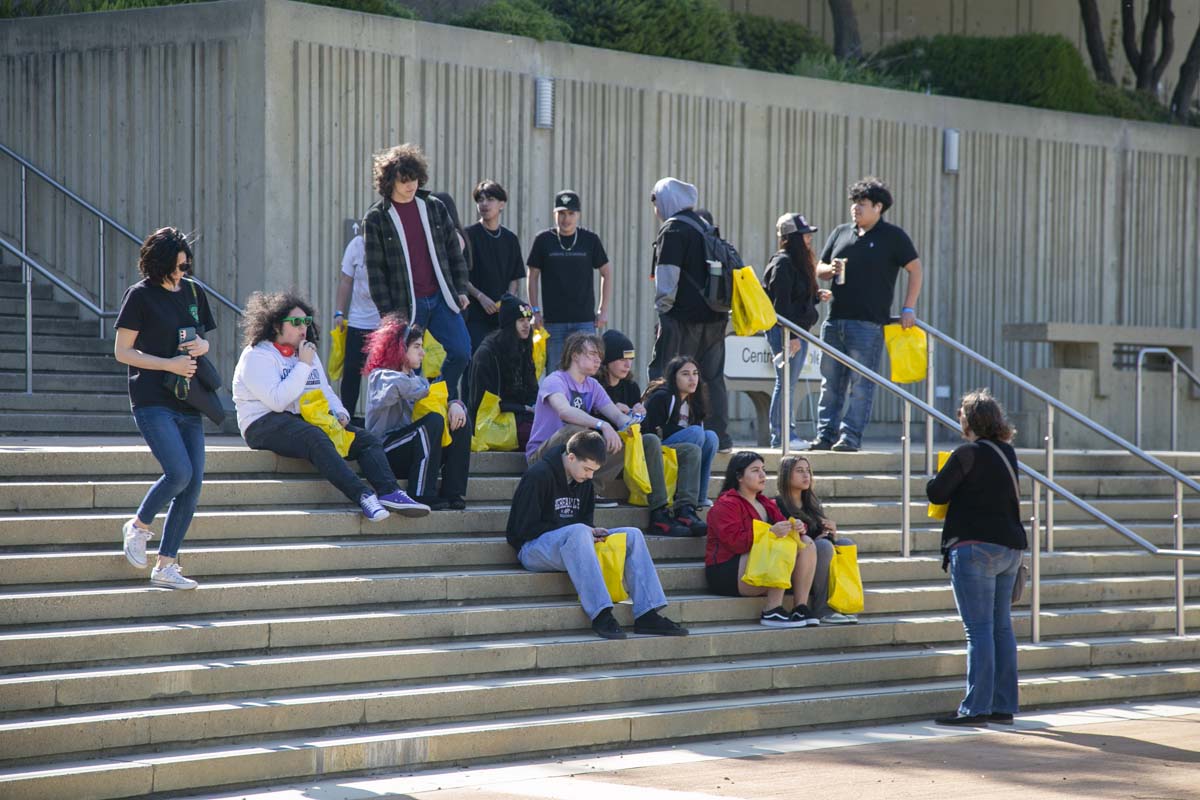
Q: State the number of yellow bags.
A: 14